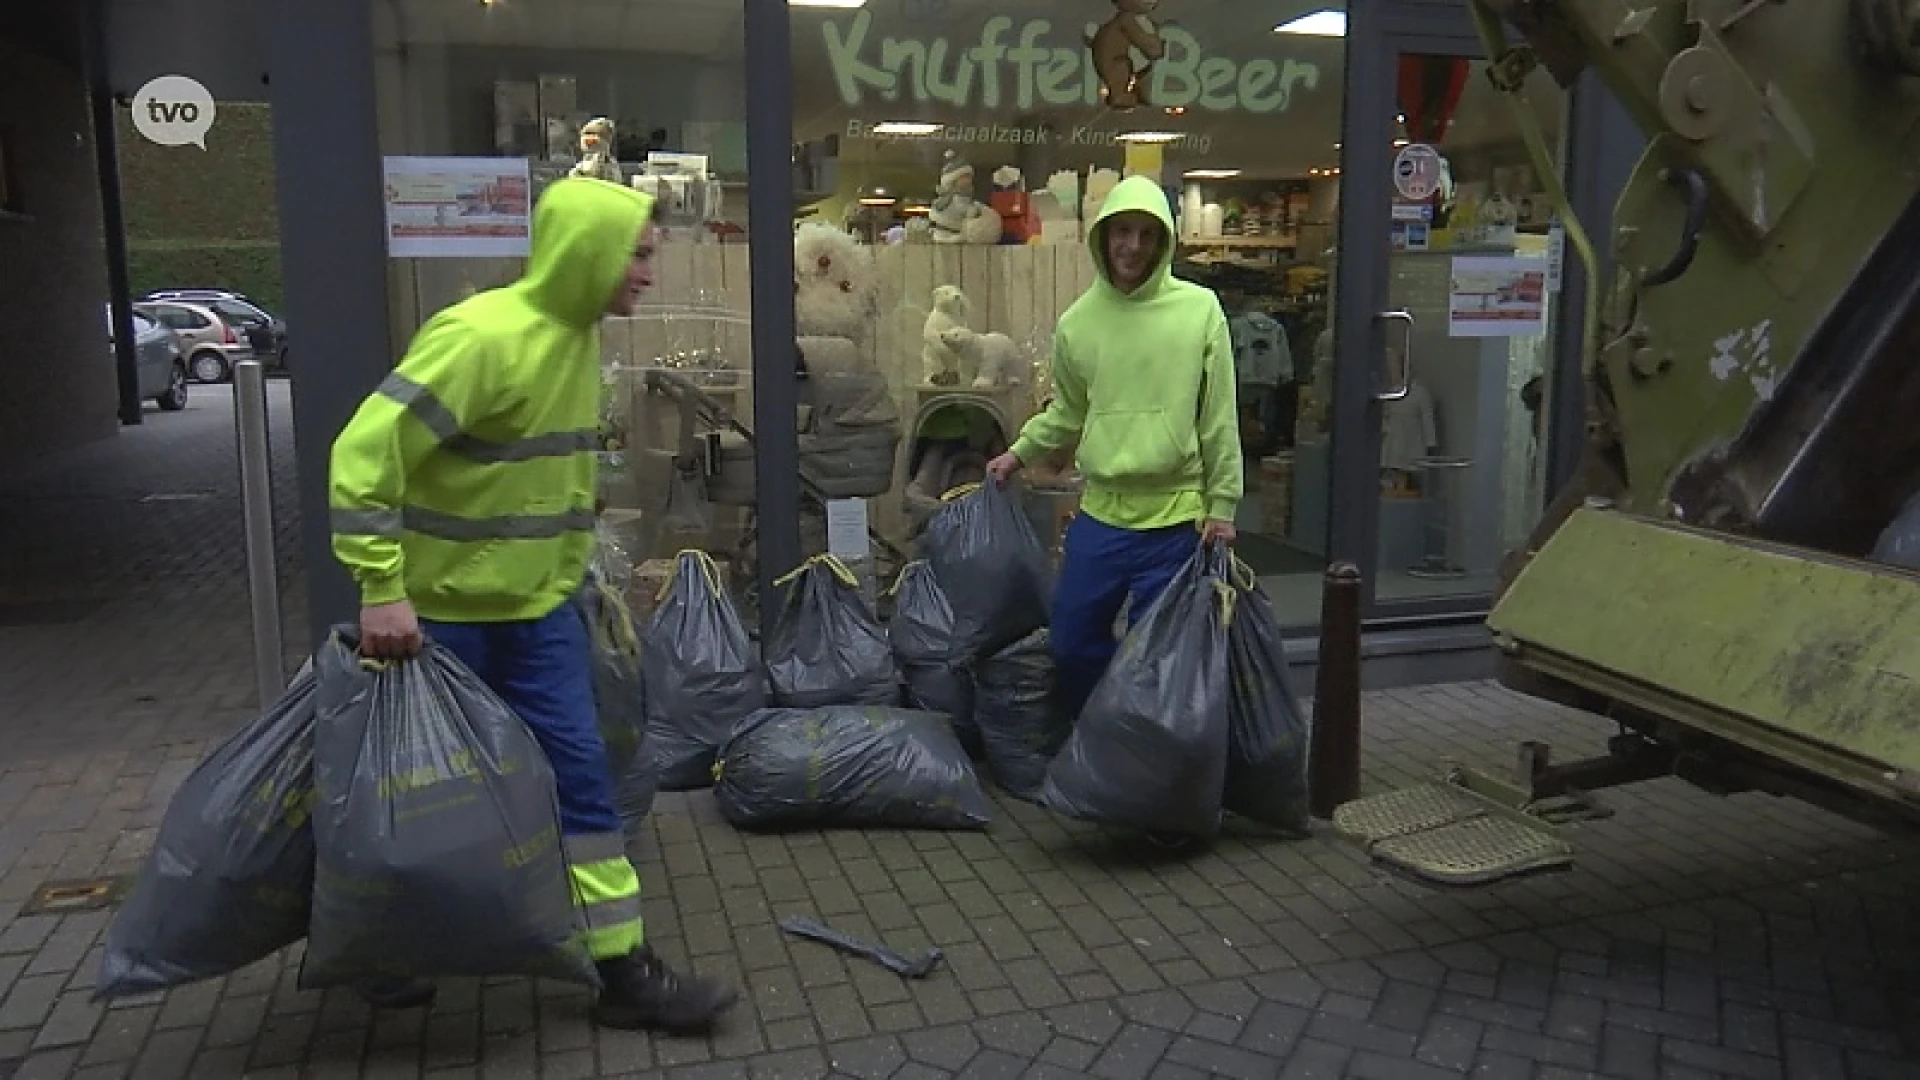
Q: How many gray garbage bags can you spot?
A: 11